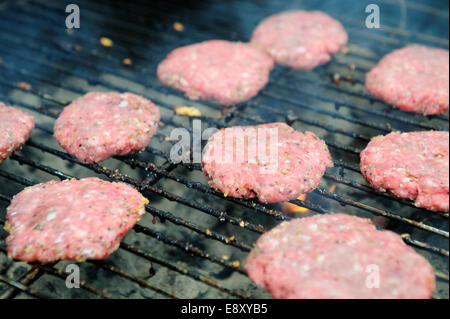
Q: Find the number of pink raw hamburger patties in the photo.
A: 9